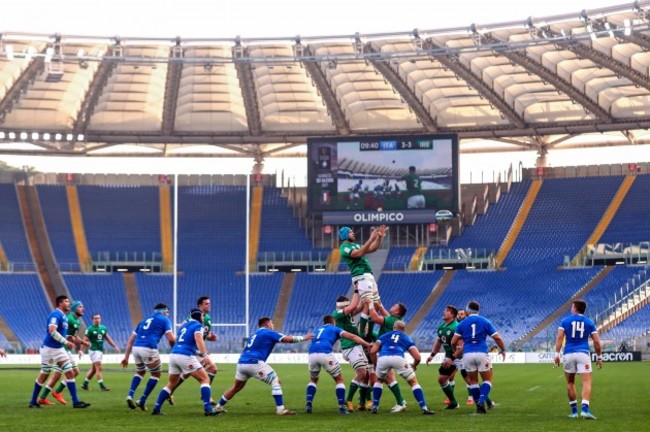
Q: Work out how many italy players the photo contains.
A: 8